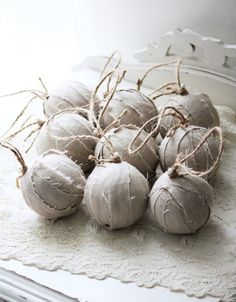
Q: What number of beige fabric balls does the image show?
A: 9